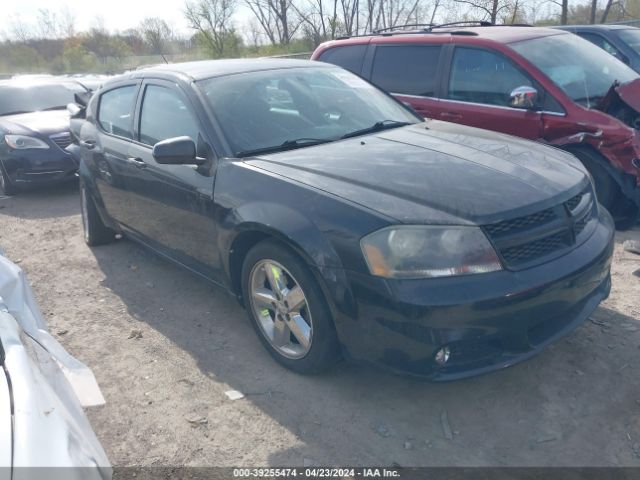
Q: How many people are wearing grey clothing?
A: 0